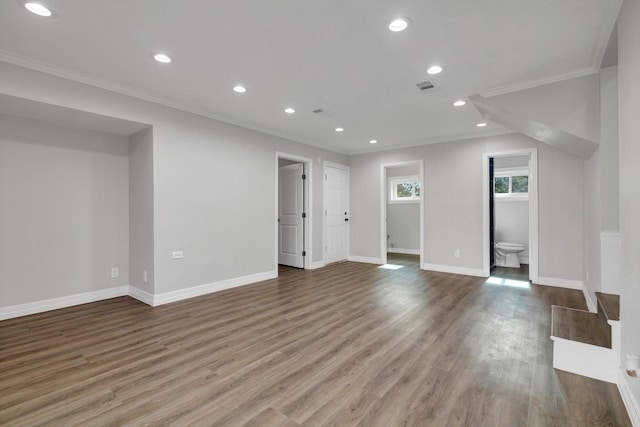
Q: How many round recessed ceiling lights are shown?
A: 10